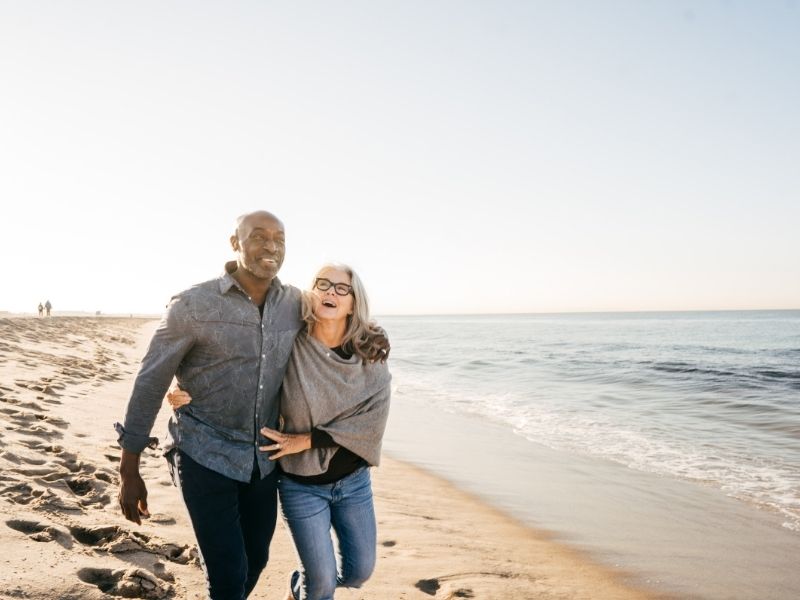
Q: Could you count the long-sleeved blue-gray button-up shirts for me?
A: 1